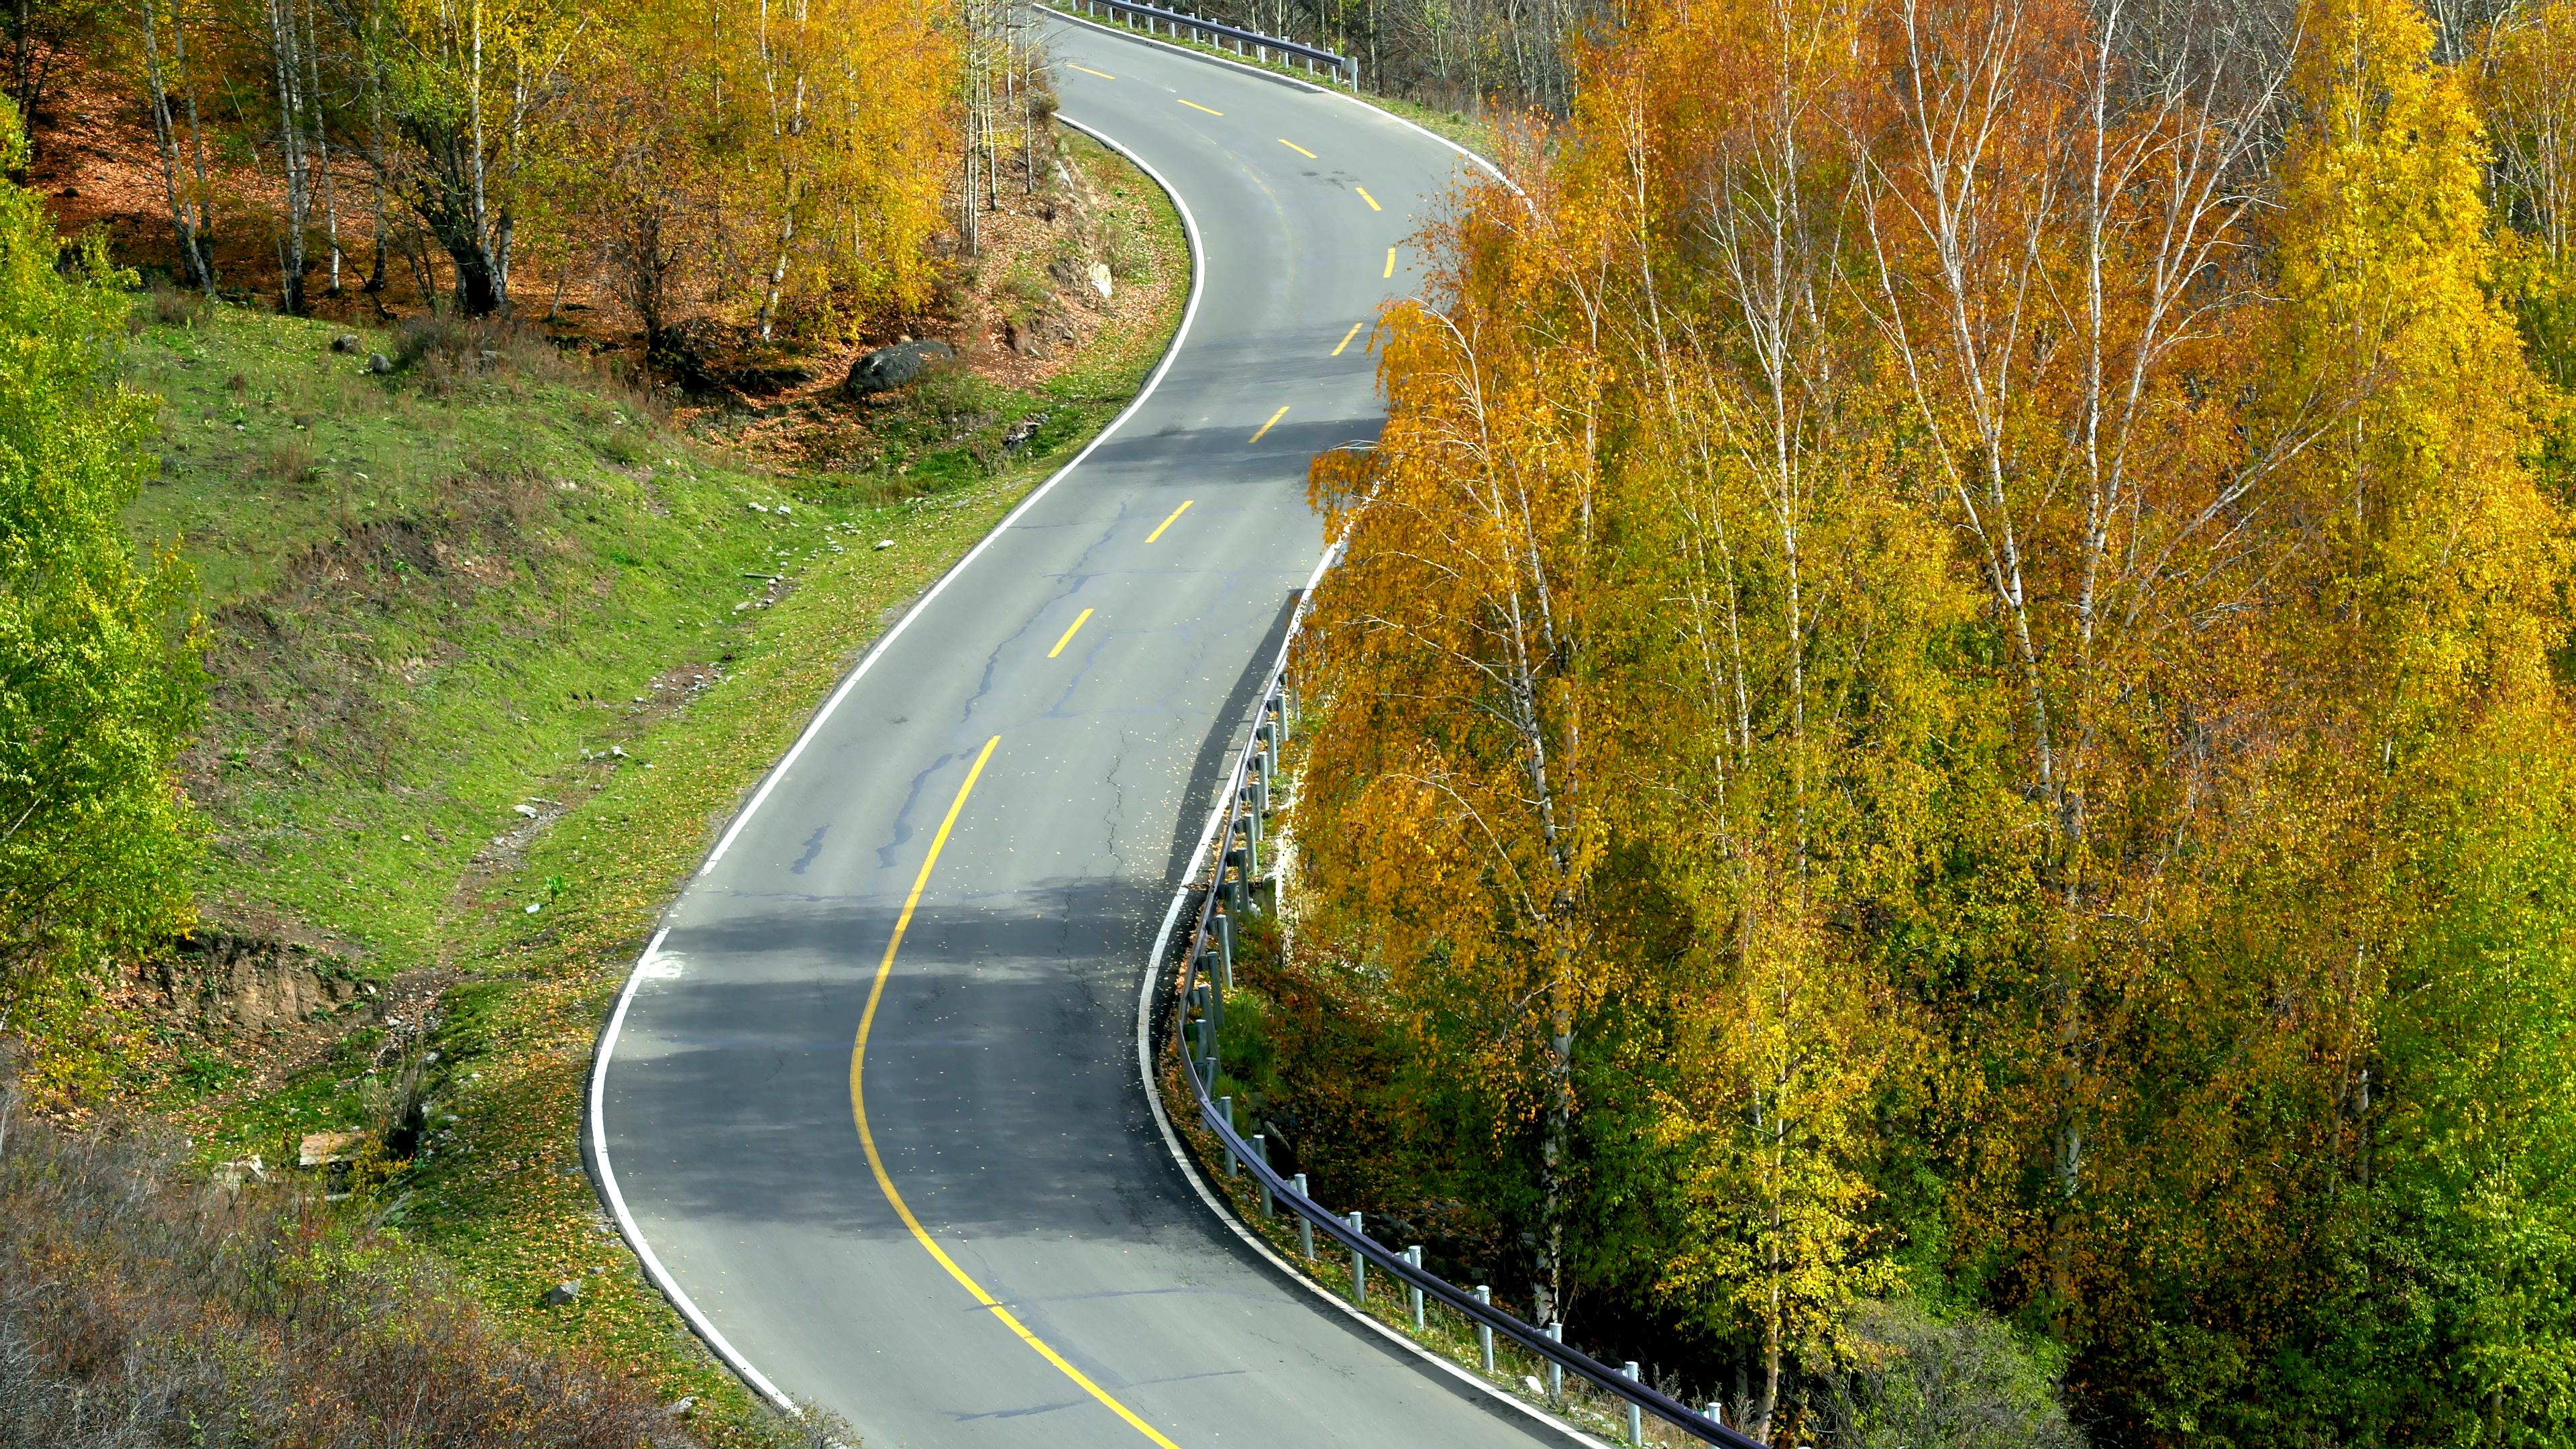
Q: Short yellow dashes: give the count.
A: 9